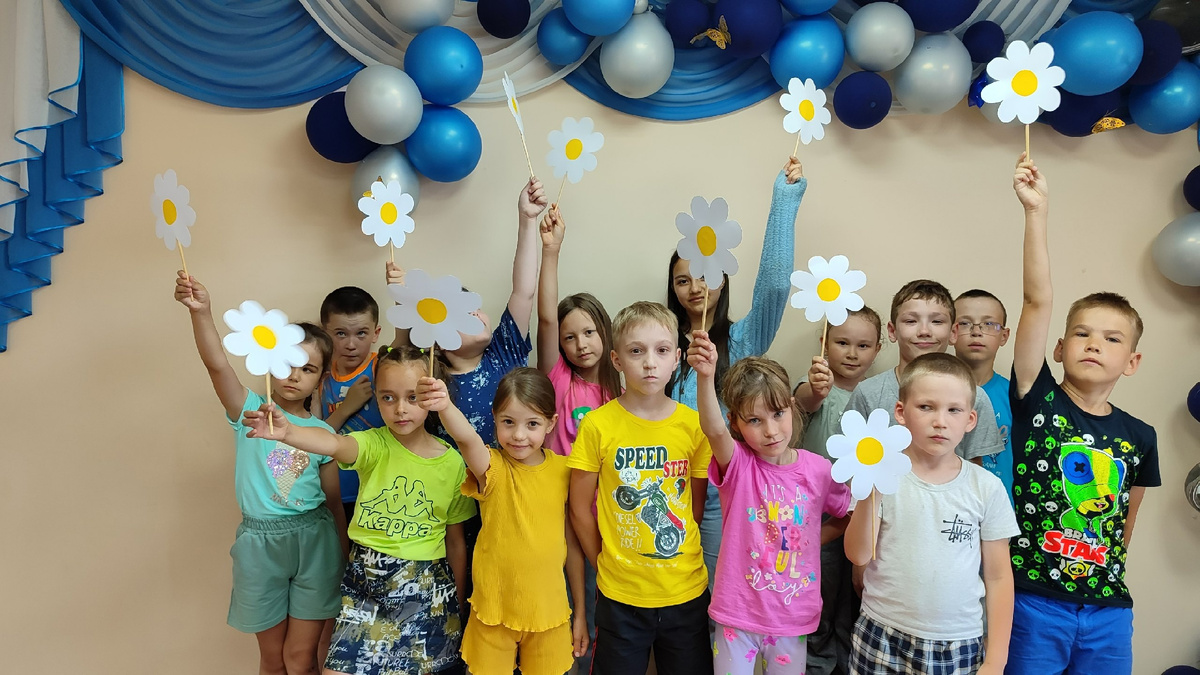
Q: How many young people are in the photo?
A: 14